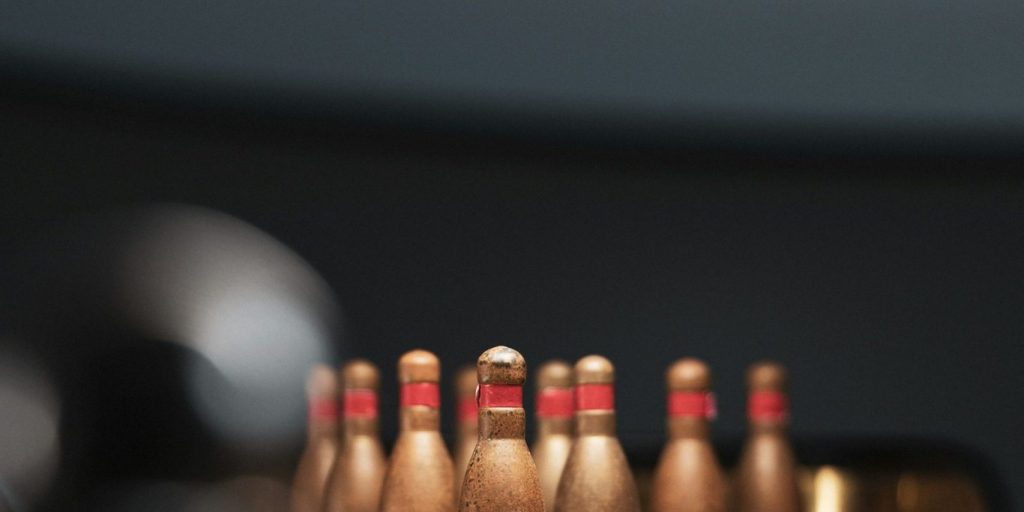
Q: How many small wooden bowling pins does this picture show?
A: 9